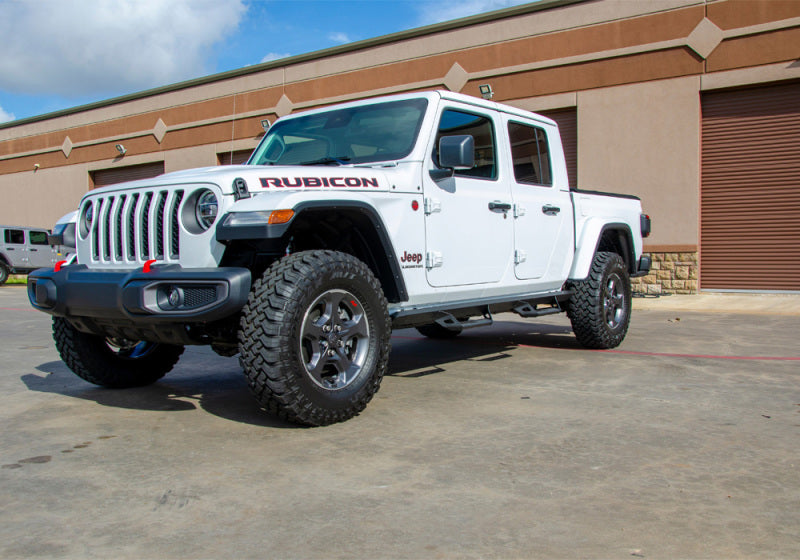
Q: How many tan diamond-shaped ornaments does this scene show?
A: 5